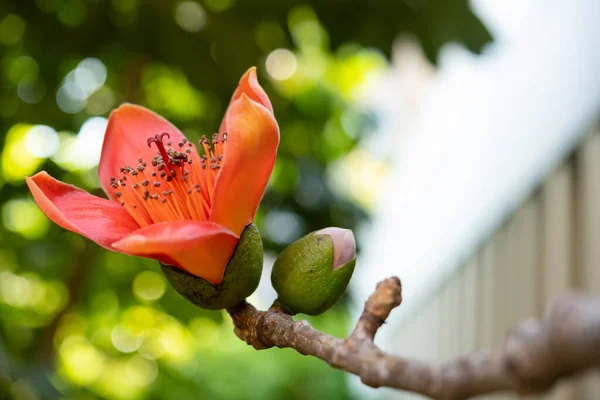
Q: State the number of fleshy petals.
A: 5